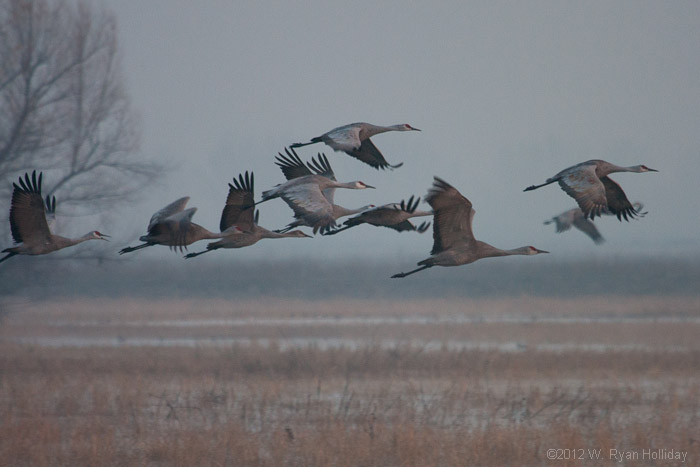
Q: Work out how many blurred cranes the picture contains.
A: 1